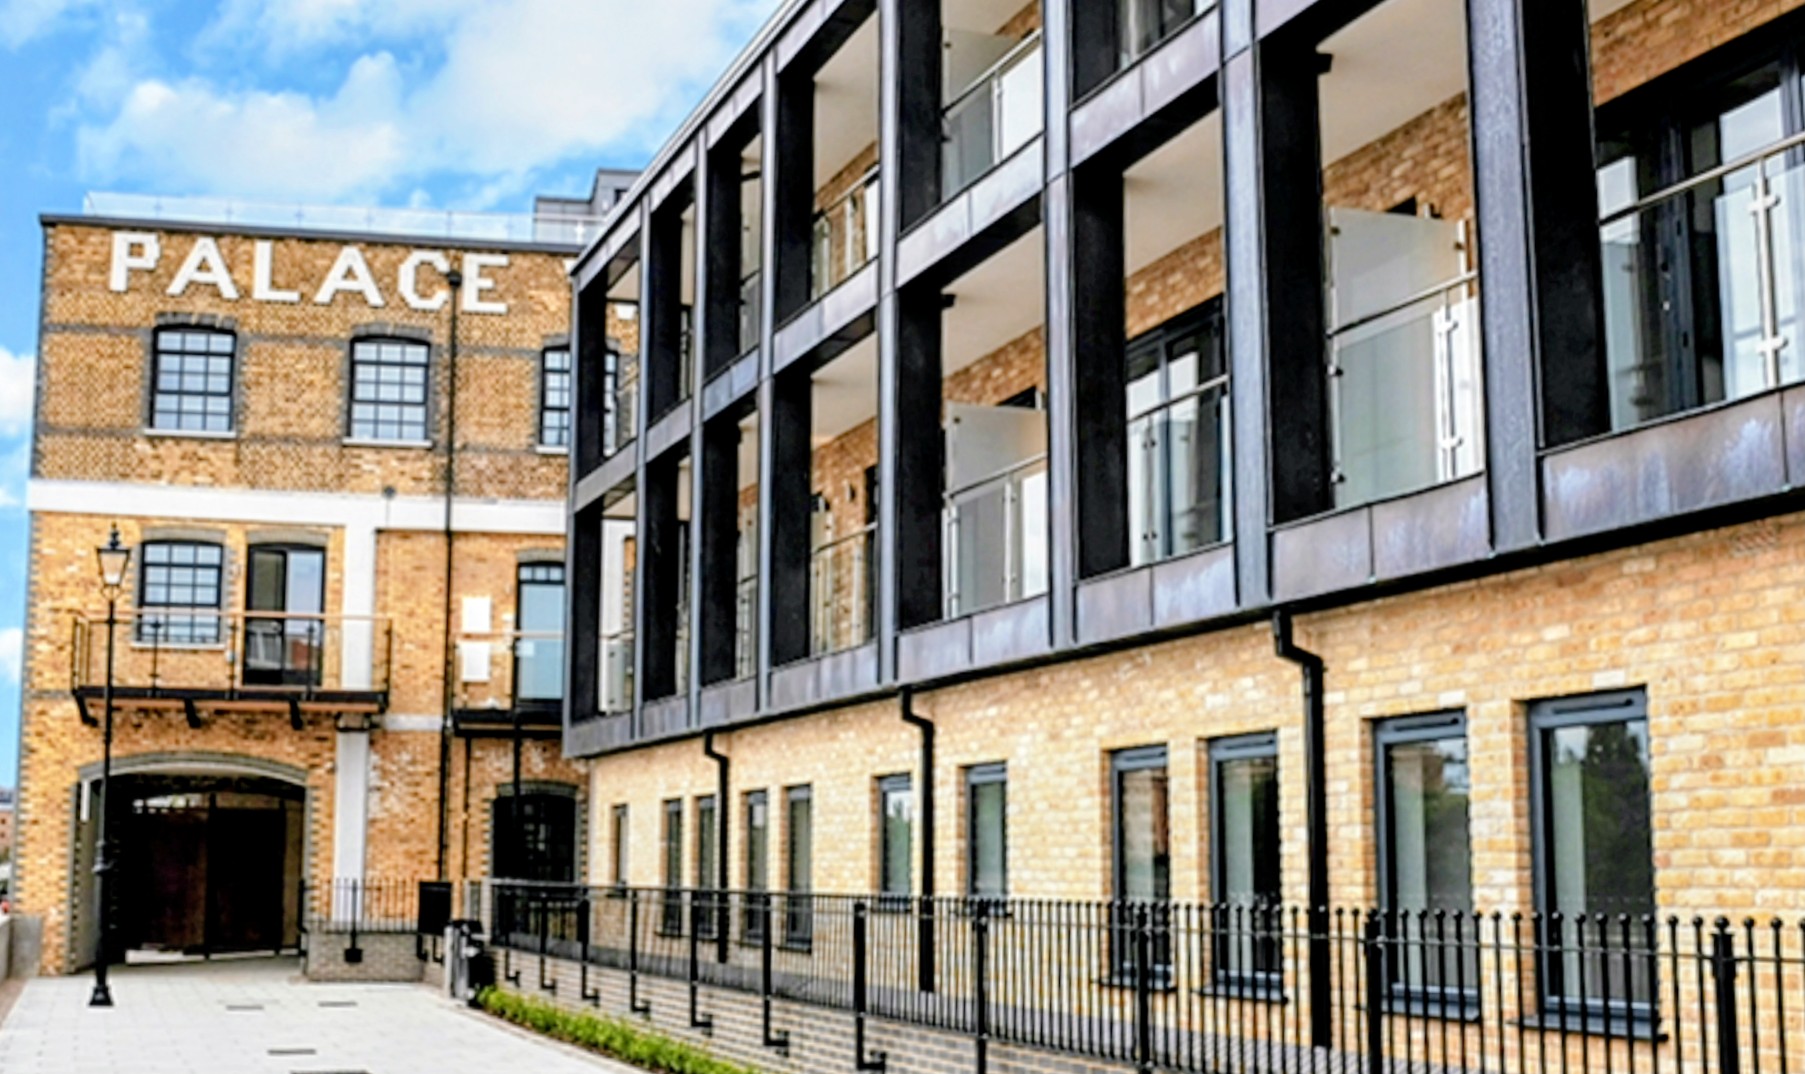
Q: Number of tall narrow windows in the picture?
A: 11